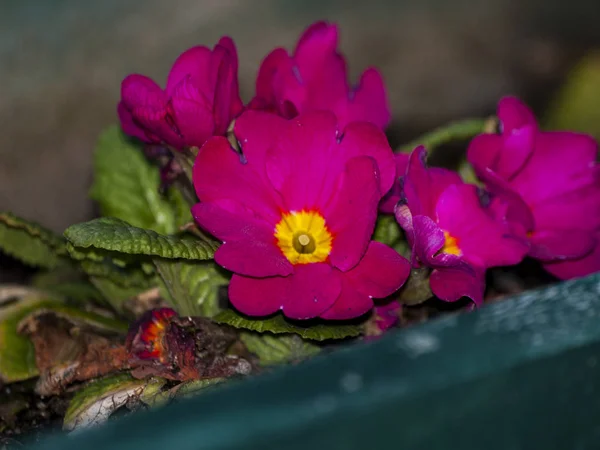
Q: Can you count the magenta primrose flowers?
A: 5